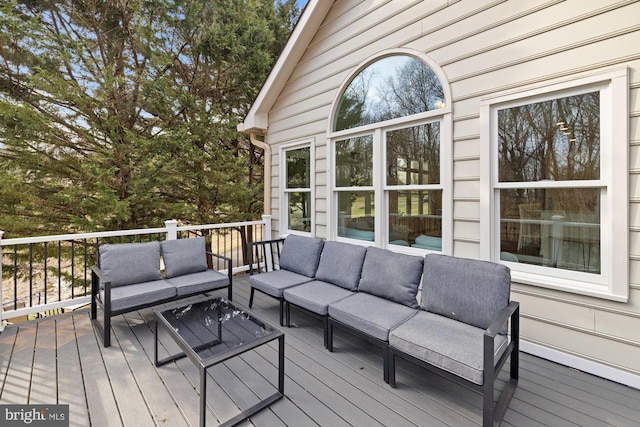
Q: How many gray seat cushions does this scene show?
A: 6